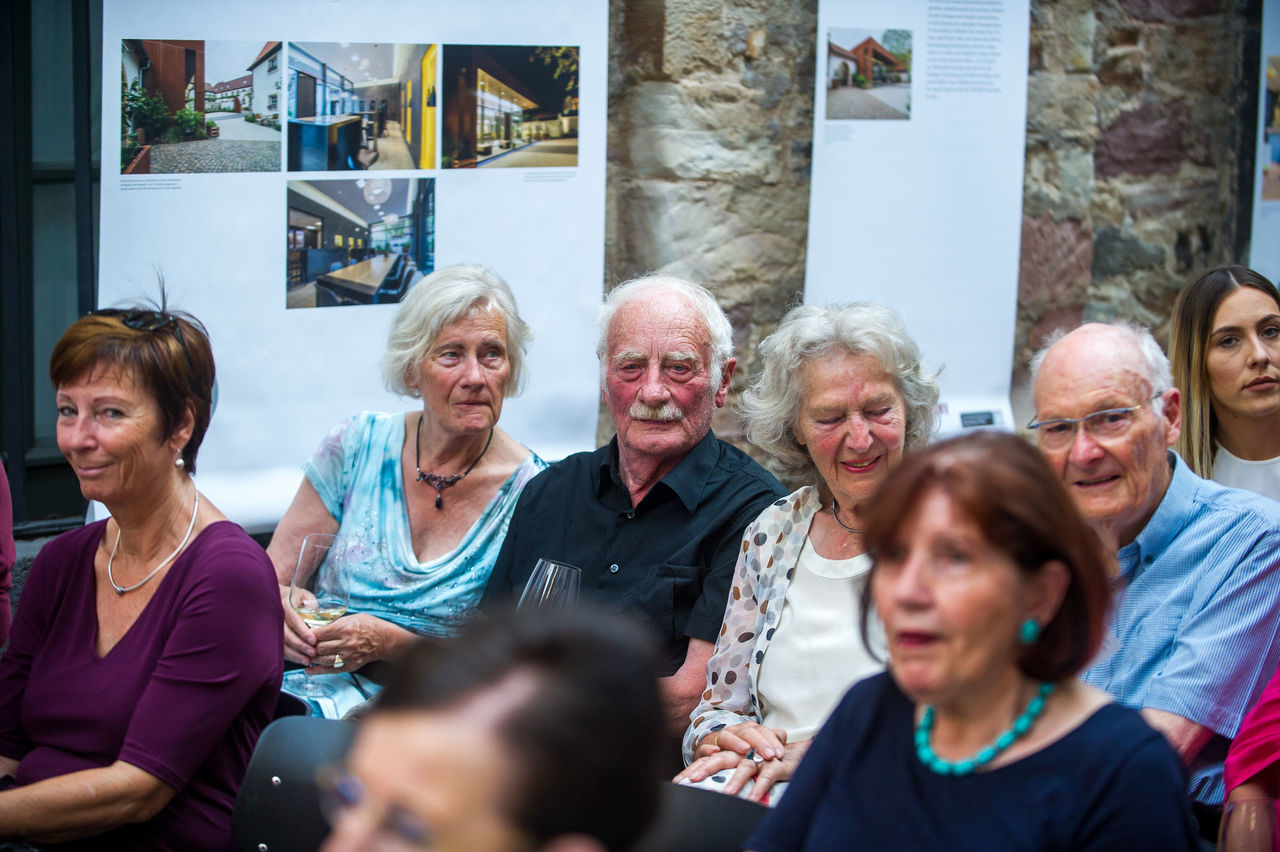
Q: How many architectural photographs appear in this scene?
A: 5